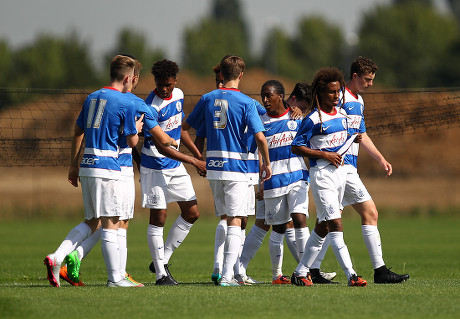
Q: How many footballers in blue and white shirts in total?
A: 9